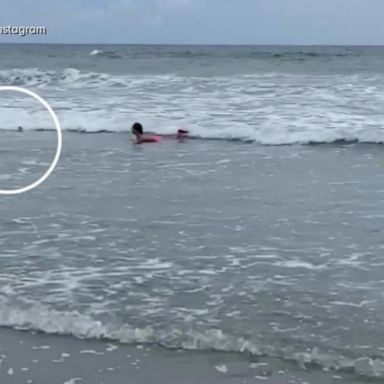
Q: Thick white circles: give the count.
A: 1